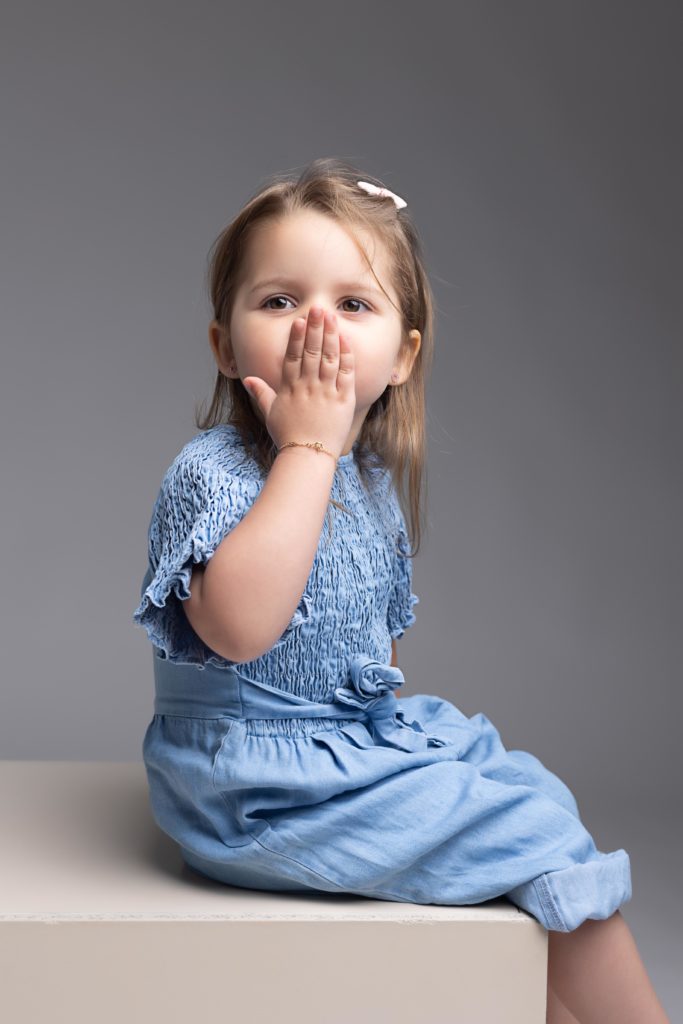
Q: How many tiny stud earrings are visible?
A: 2